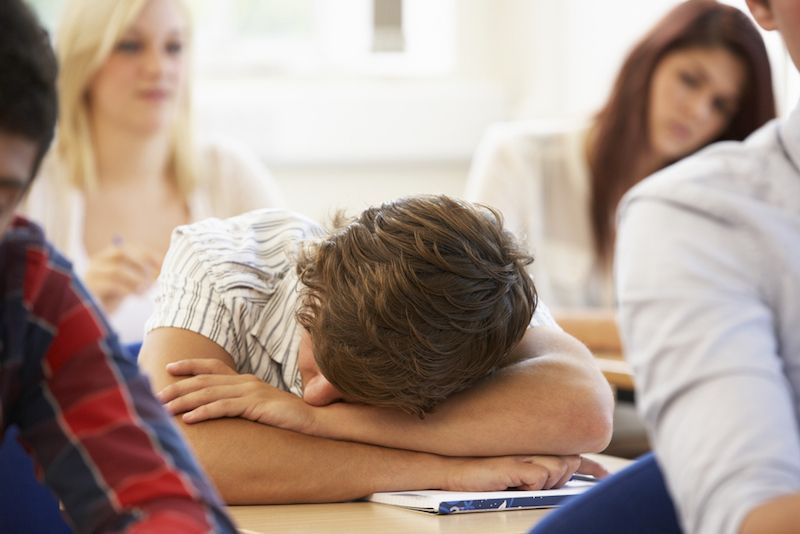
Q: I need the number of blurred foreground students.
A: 2